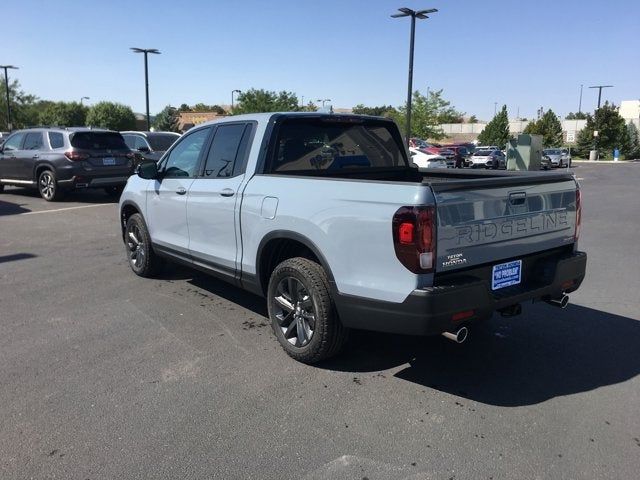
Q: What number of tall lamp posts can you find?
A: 4